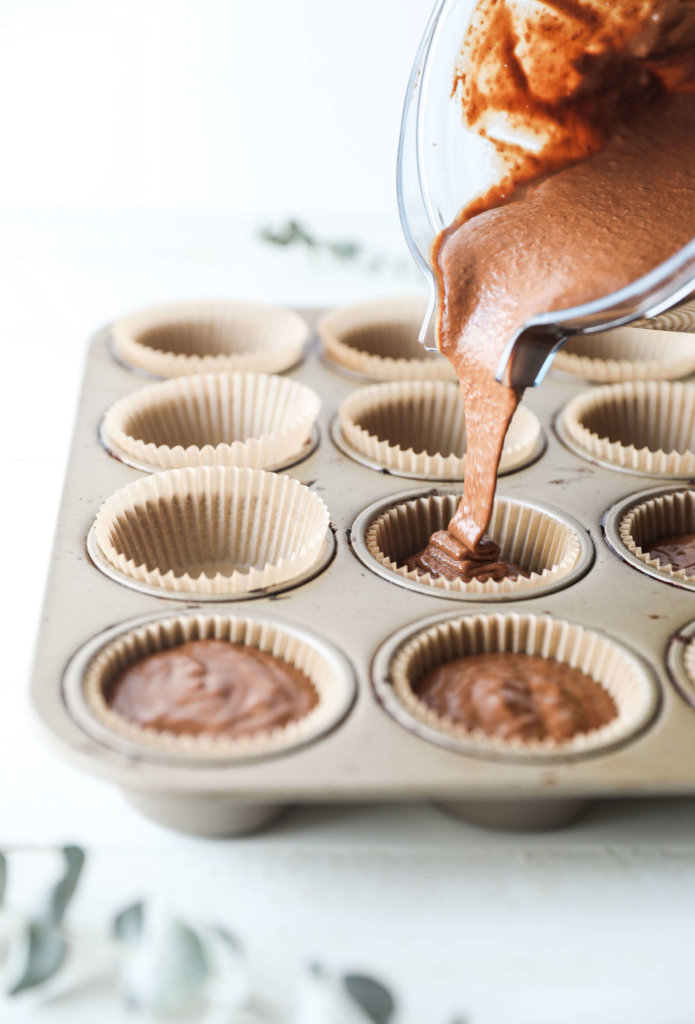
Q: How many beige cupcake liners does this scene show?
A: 12